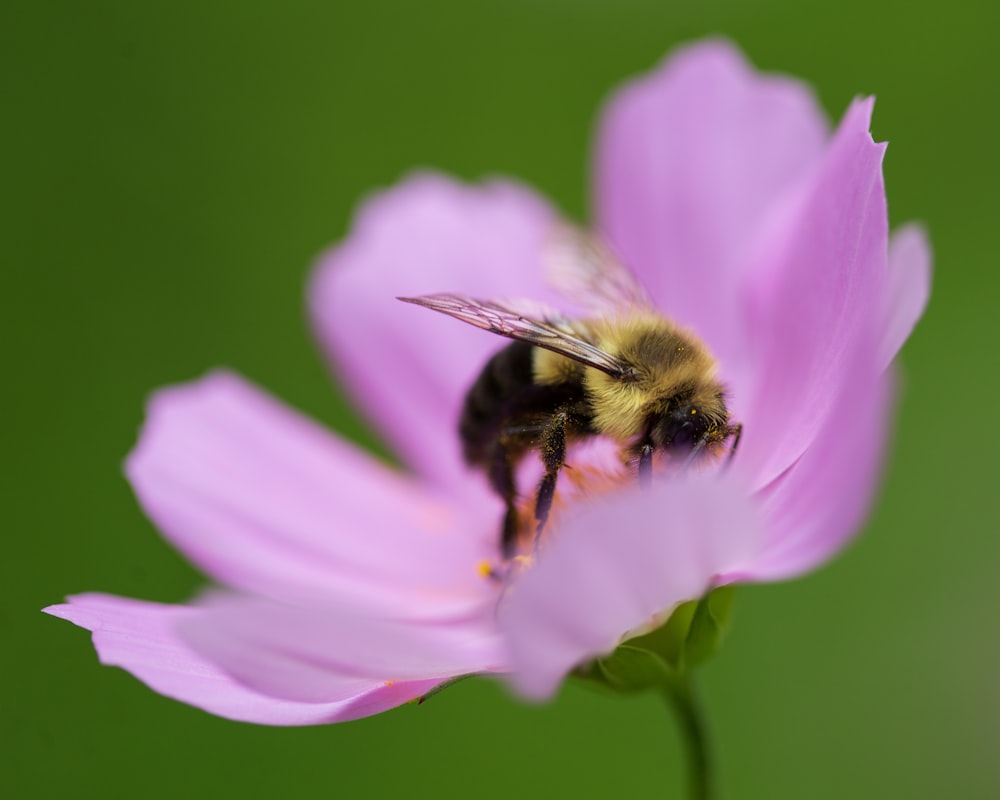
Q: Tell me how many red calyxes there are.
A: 0